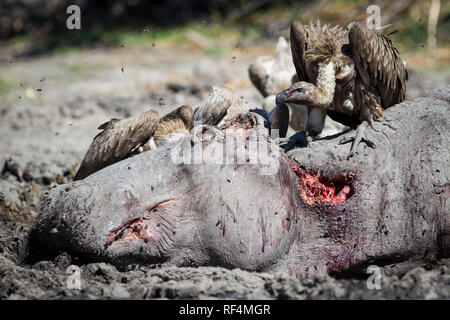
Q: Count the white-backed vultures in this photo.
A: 4